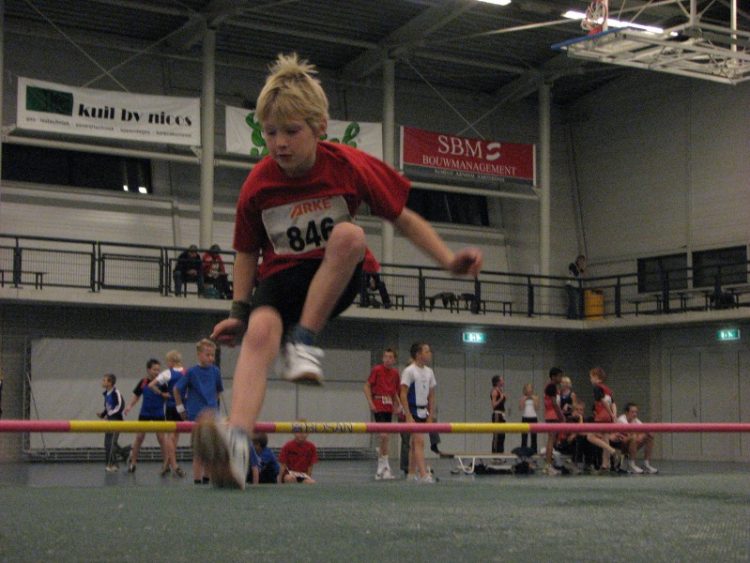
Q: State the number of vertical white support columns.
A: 3